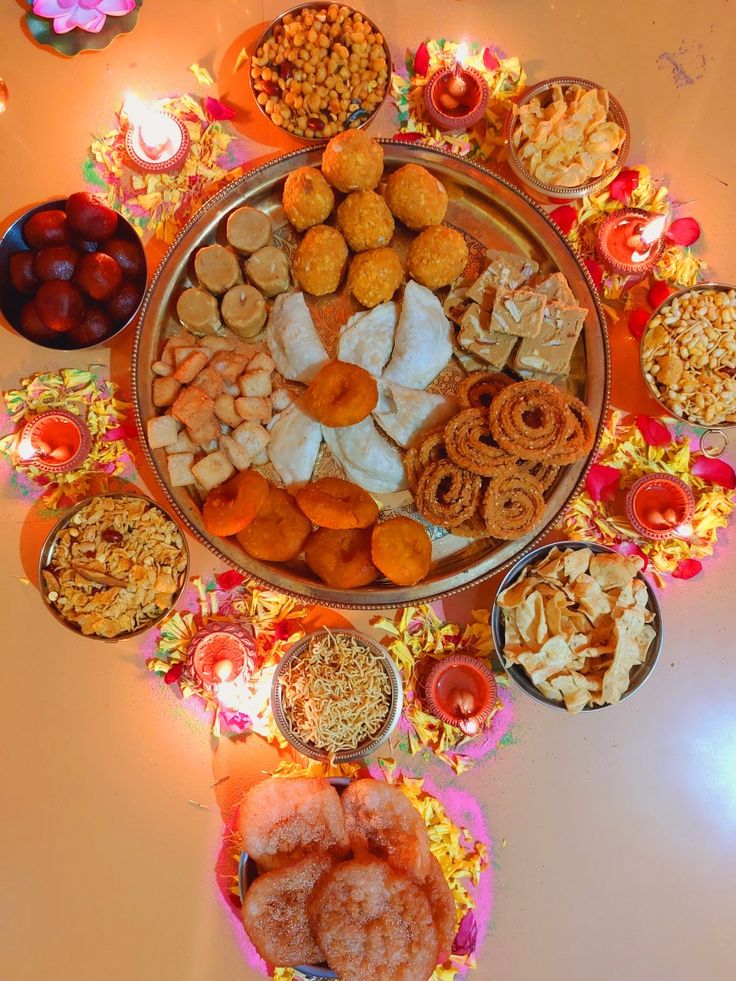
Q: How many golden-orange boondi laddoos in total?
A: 7